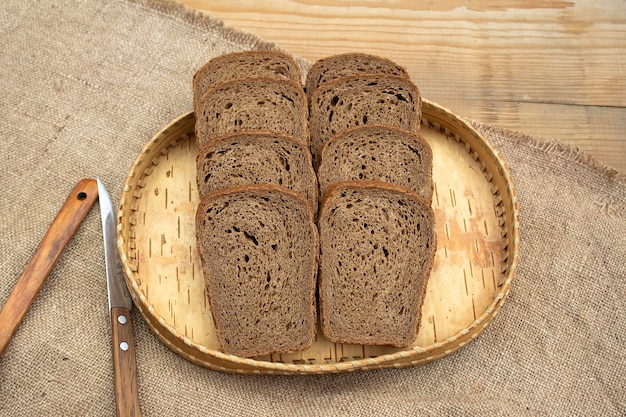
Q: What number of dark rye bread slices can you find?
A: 8